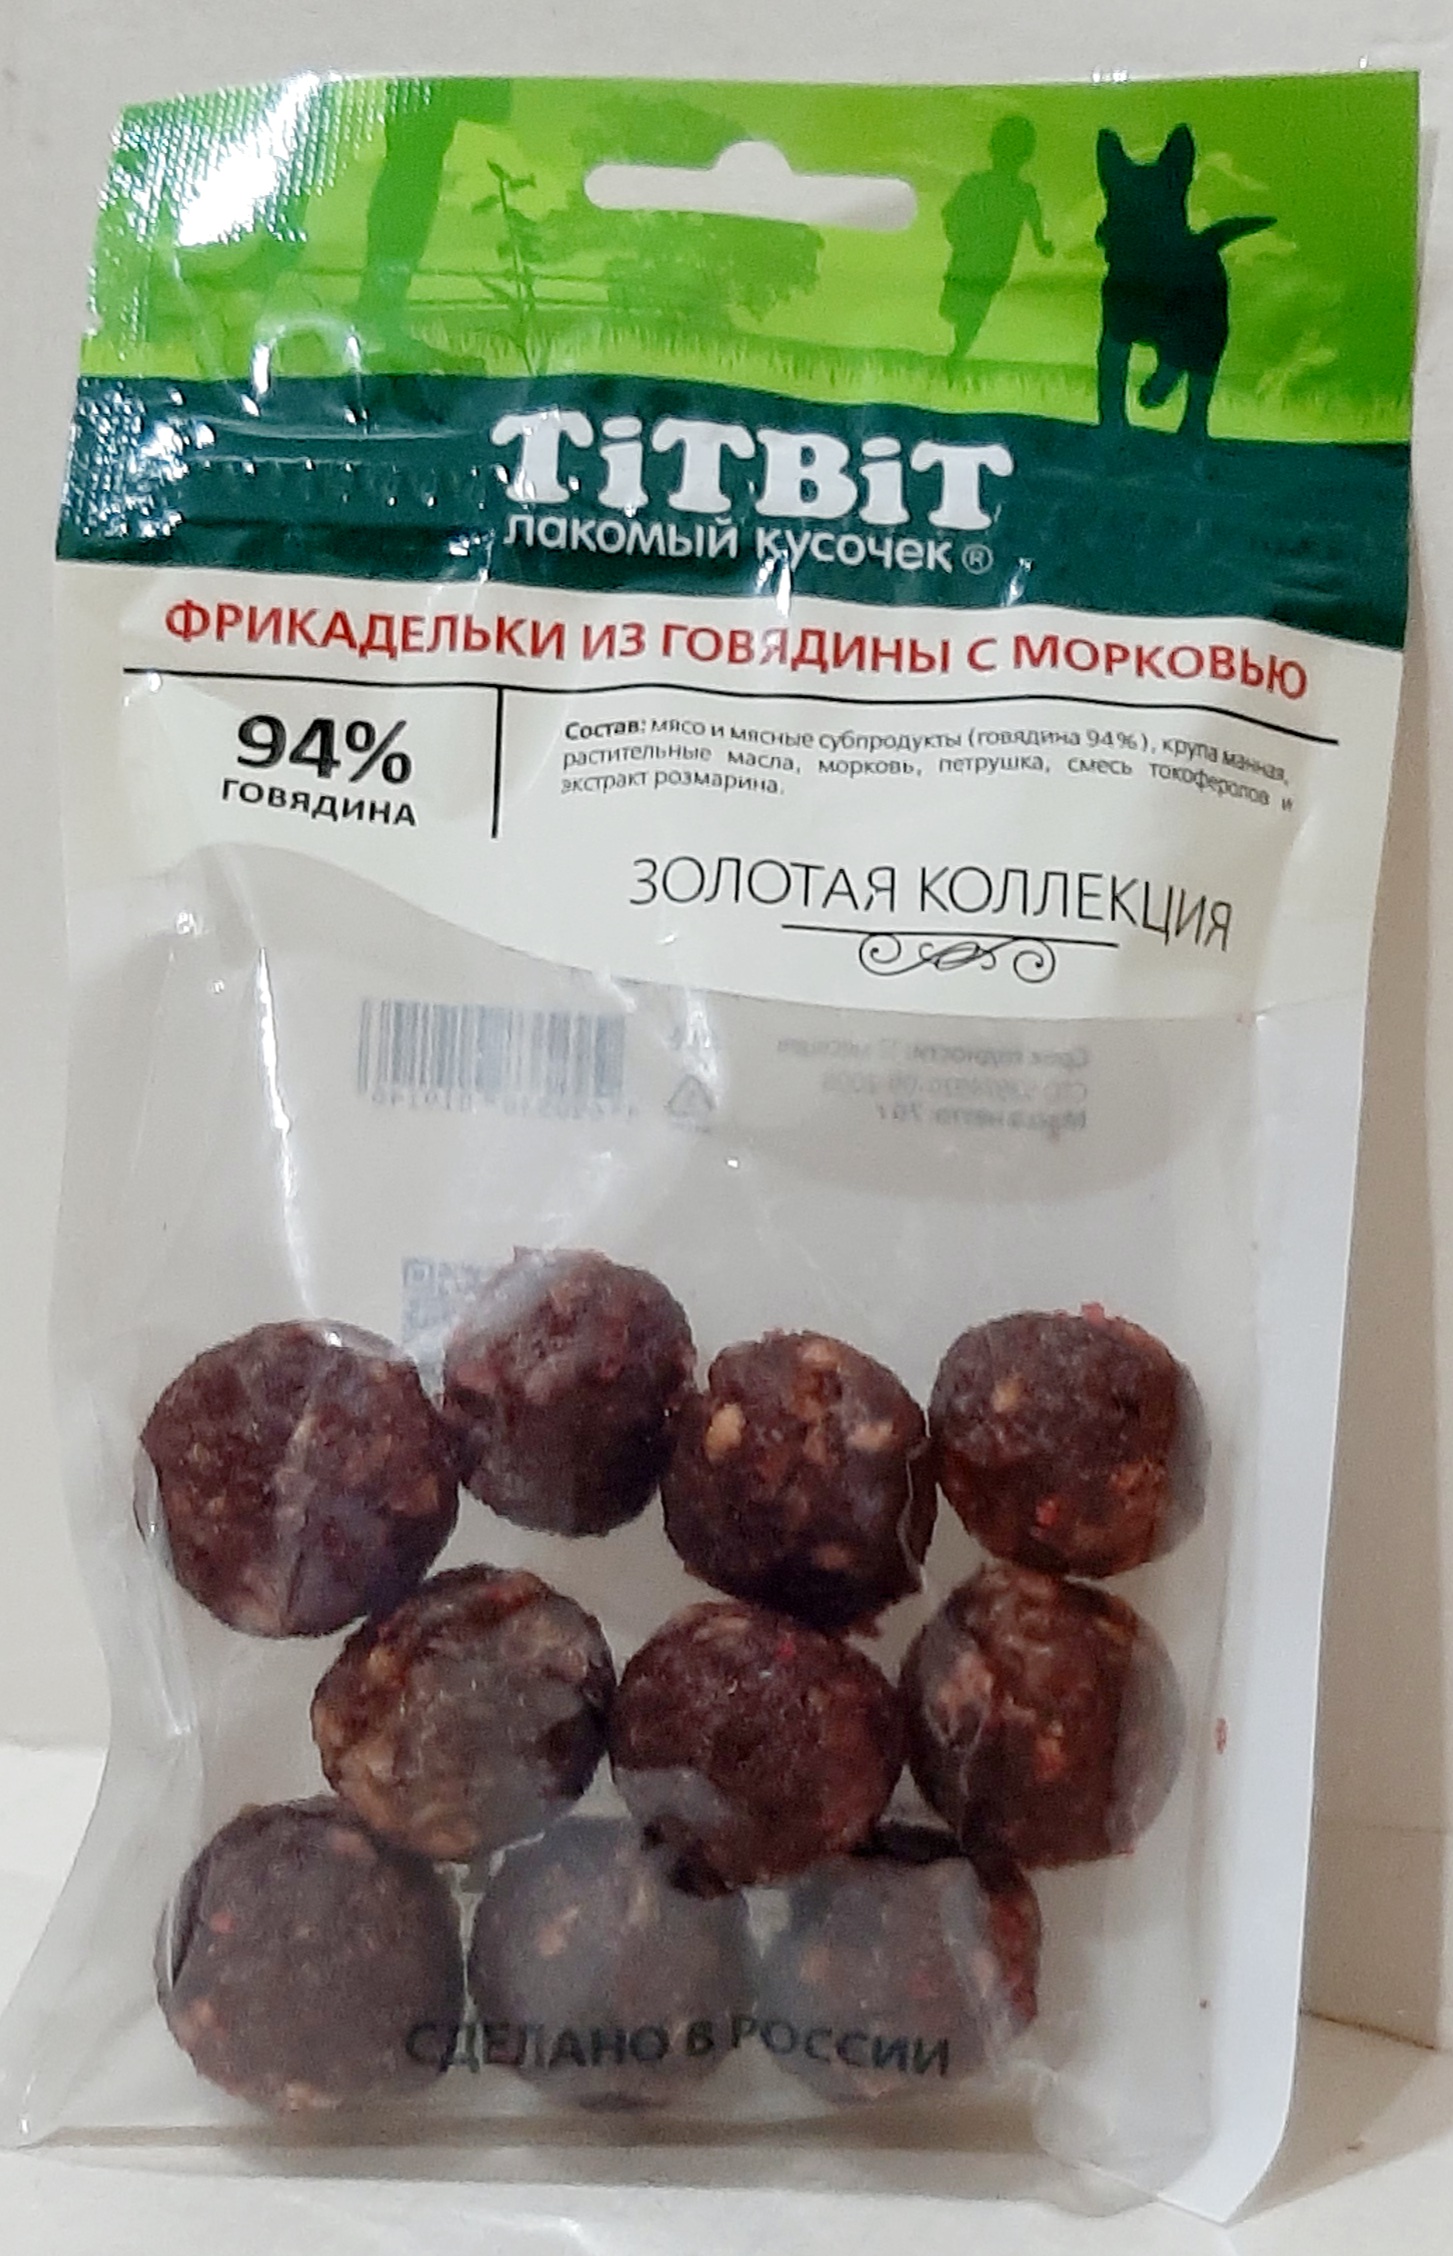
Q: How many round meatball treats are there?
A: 10